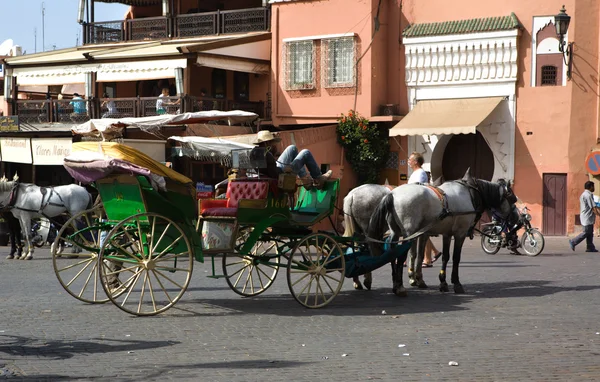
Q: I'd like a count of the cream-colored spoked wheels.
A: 4